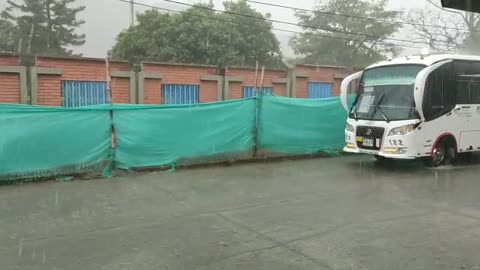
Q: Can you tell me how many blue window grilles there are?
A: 4